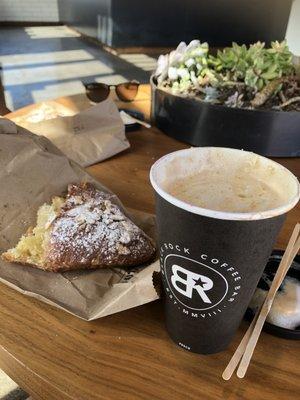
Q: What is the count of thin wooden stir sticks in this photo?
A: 2